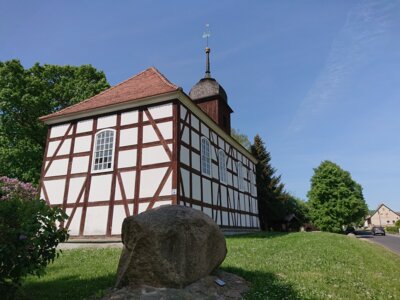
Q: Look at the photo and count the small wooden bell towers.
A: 1